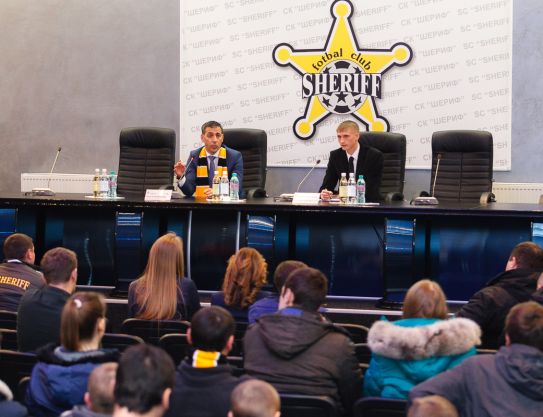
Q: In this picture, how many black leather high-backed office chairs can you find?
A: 4